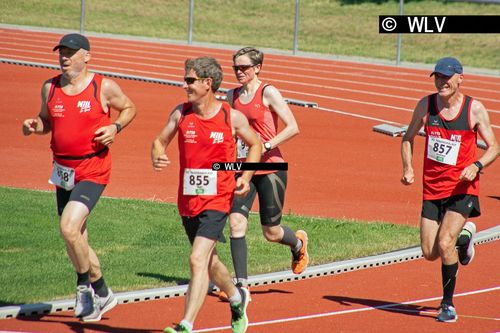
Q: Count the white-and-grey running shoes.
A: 2